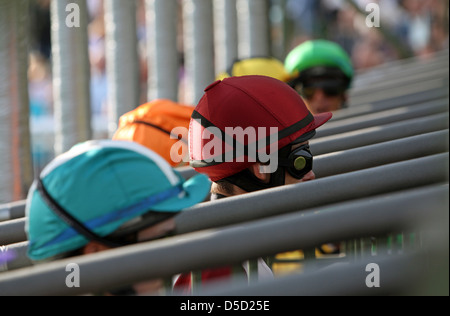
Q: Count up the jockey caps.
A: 5